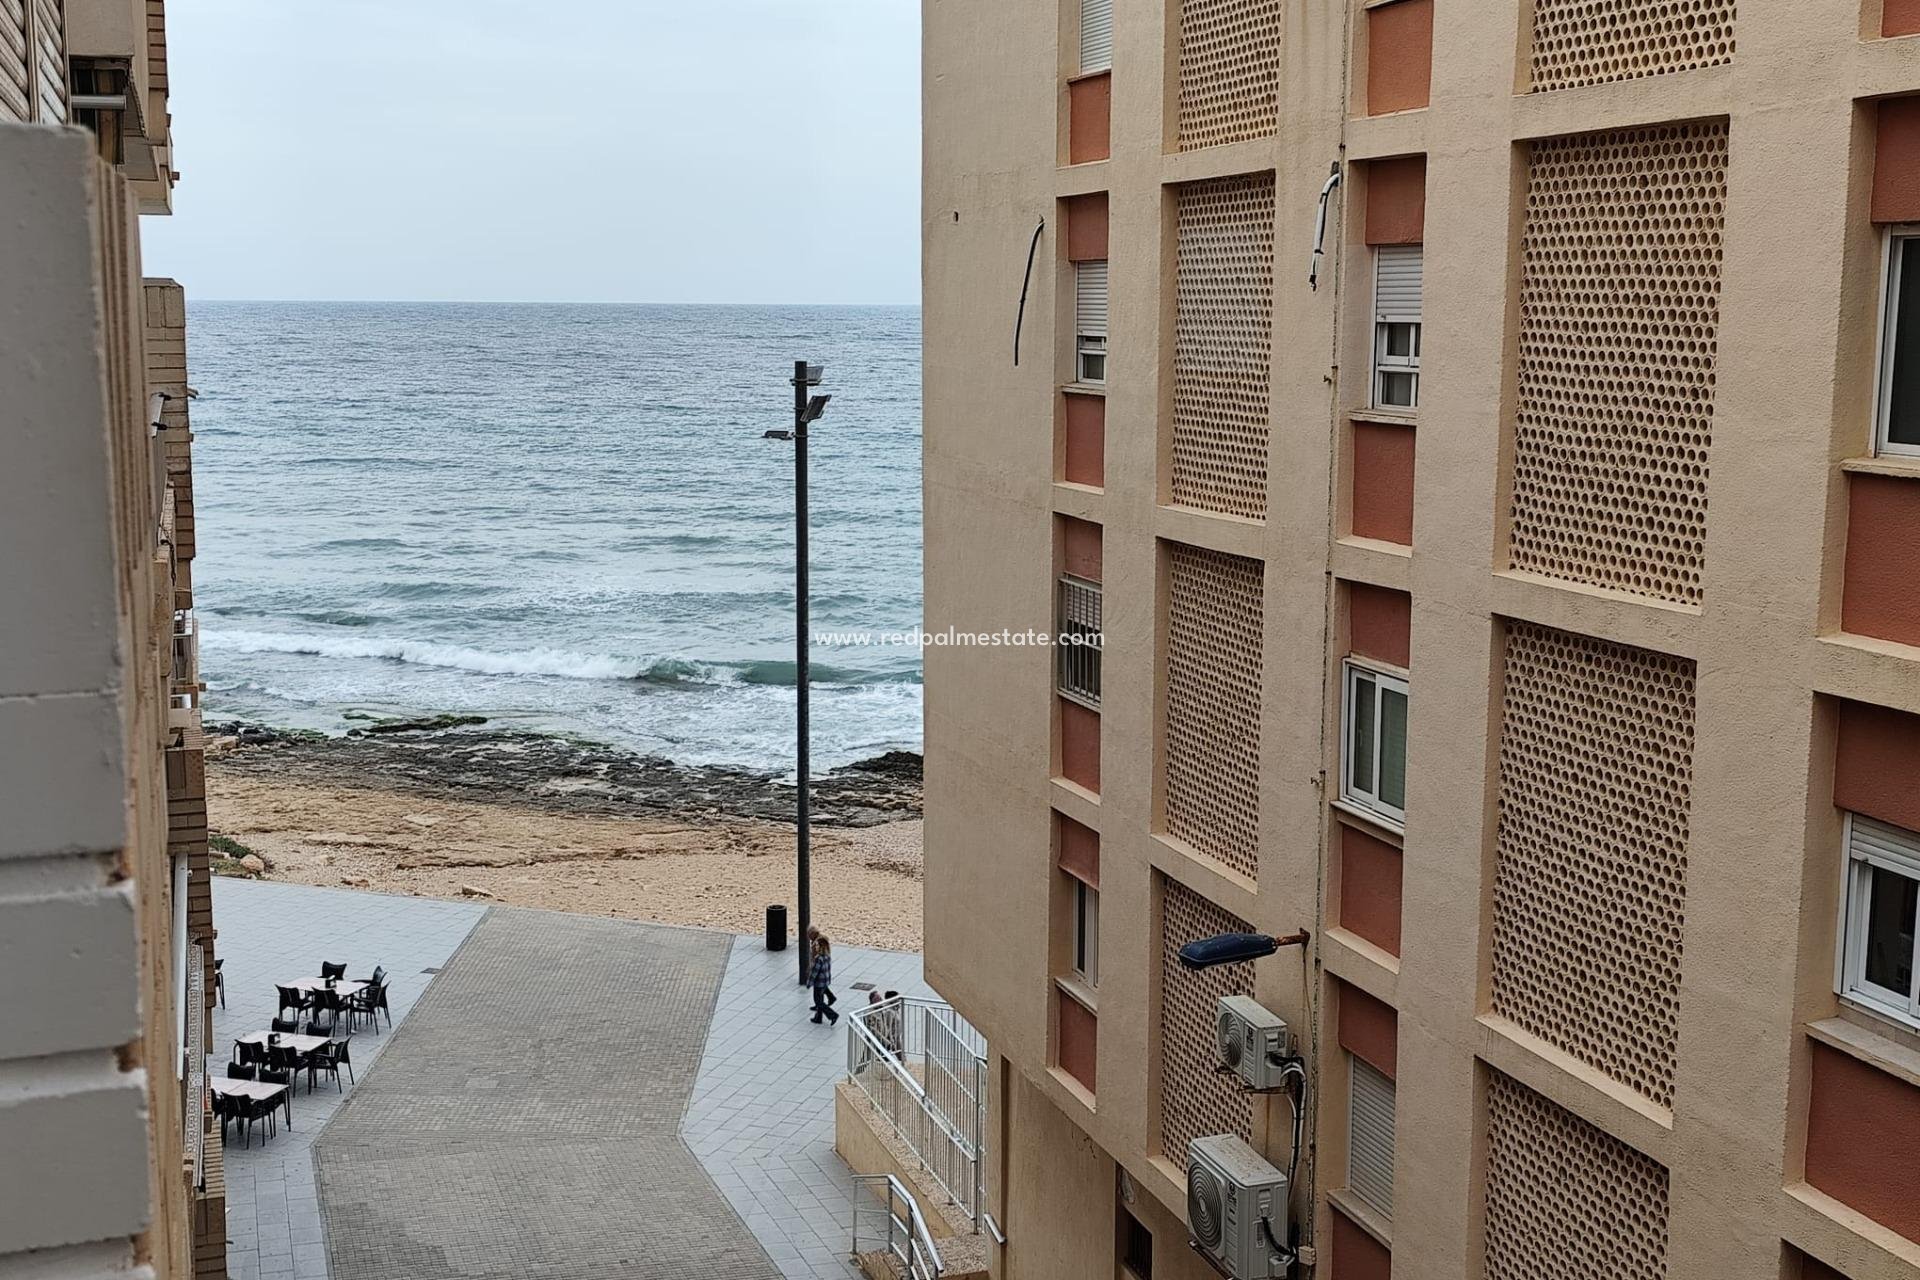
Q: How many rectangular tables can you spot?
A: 3